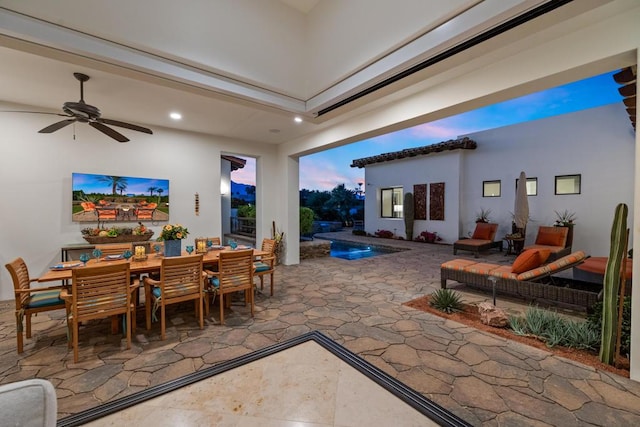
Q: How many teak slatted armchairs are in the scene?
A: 8